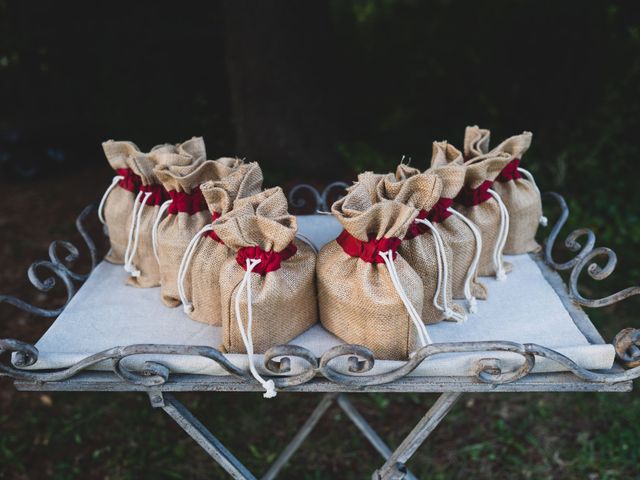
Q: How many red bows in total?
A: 10